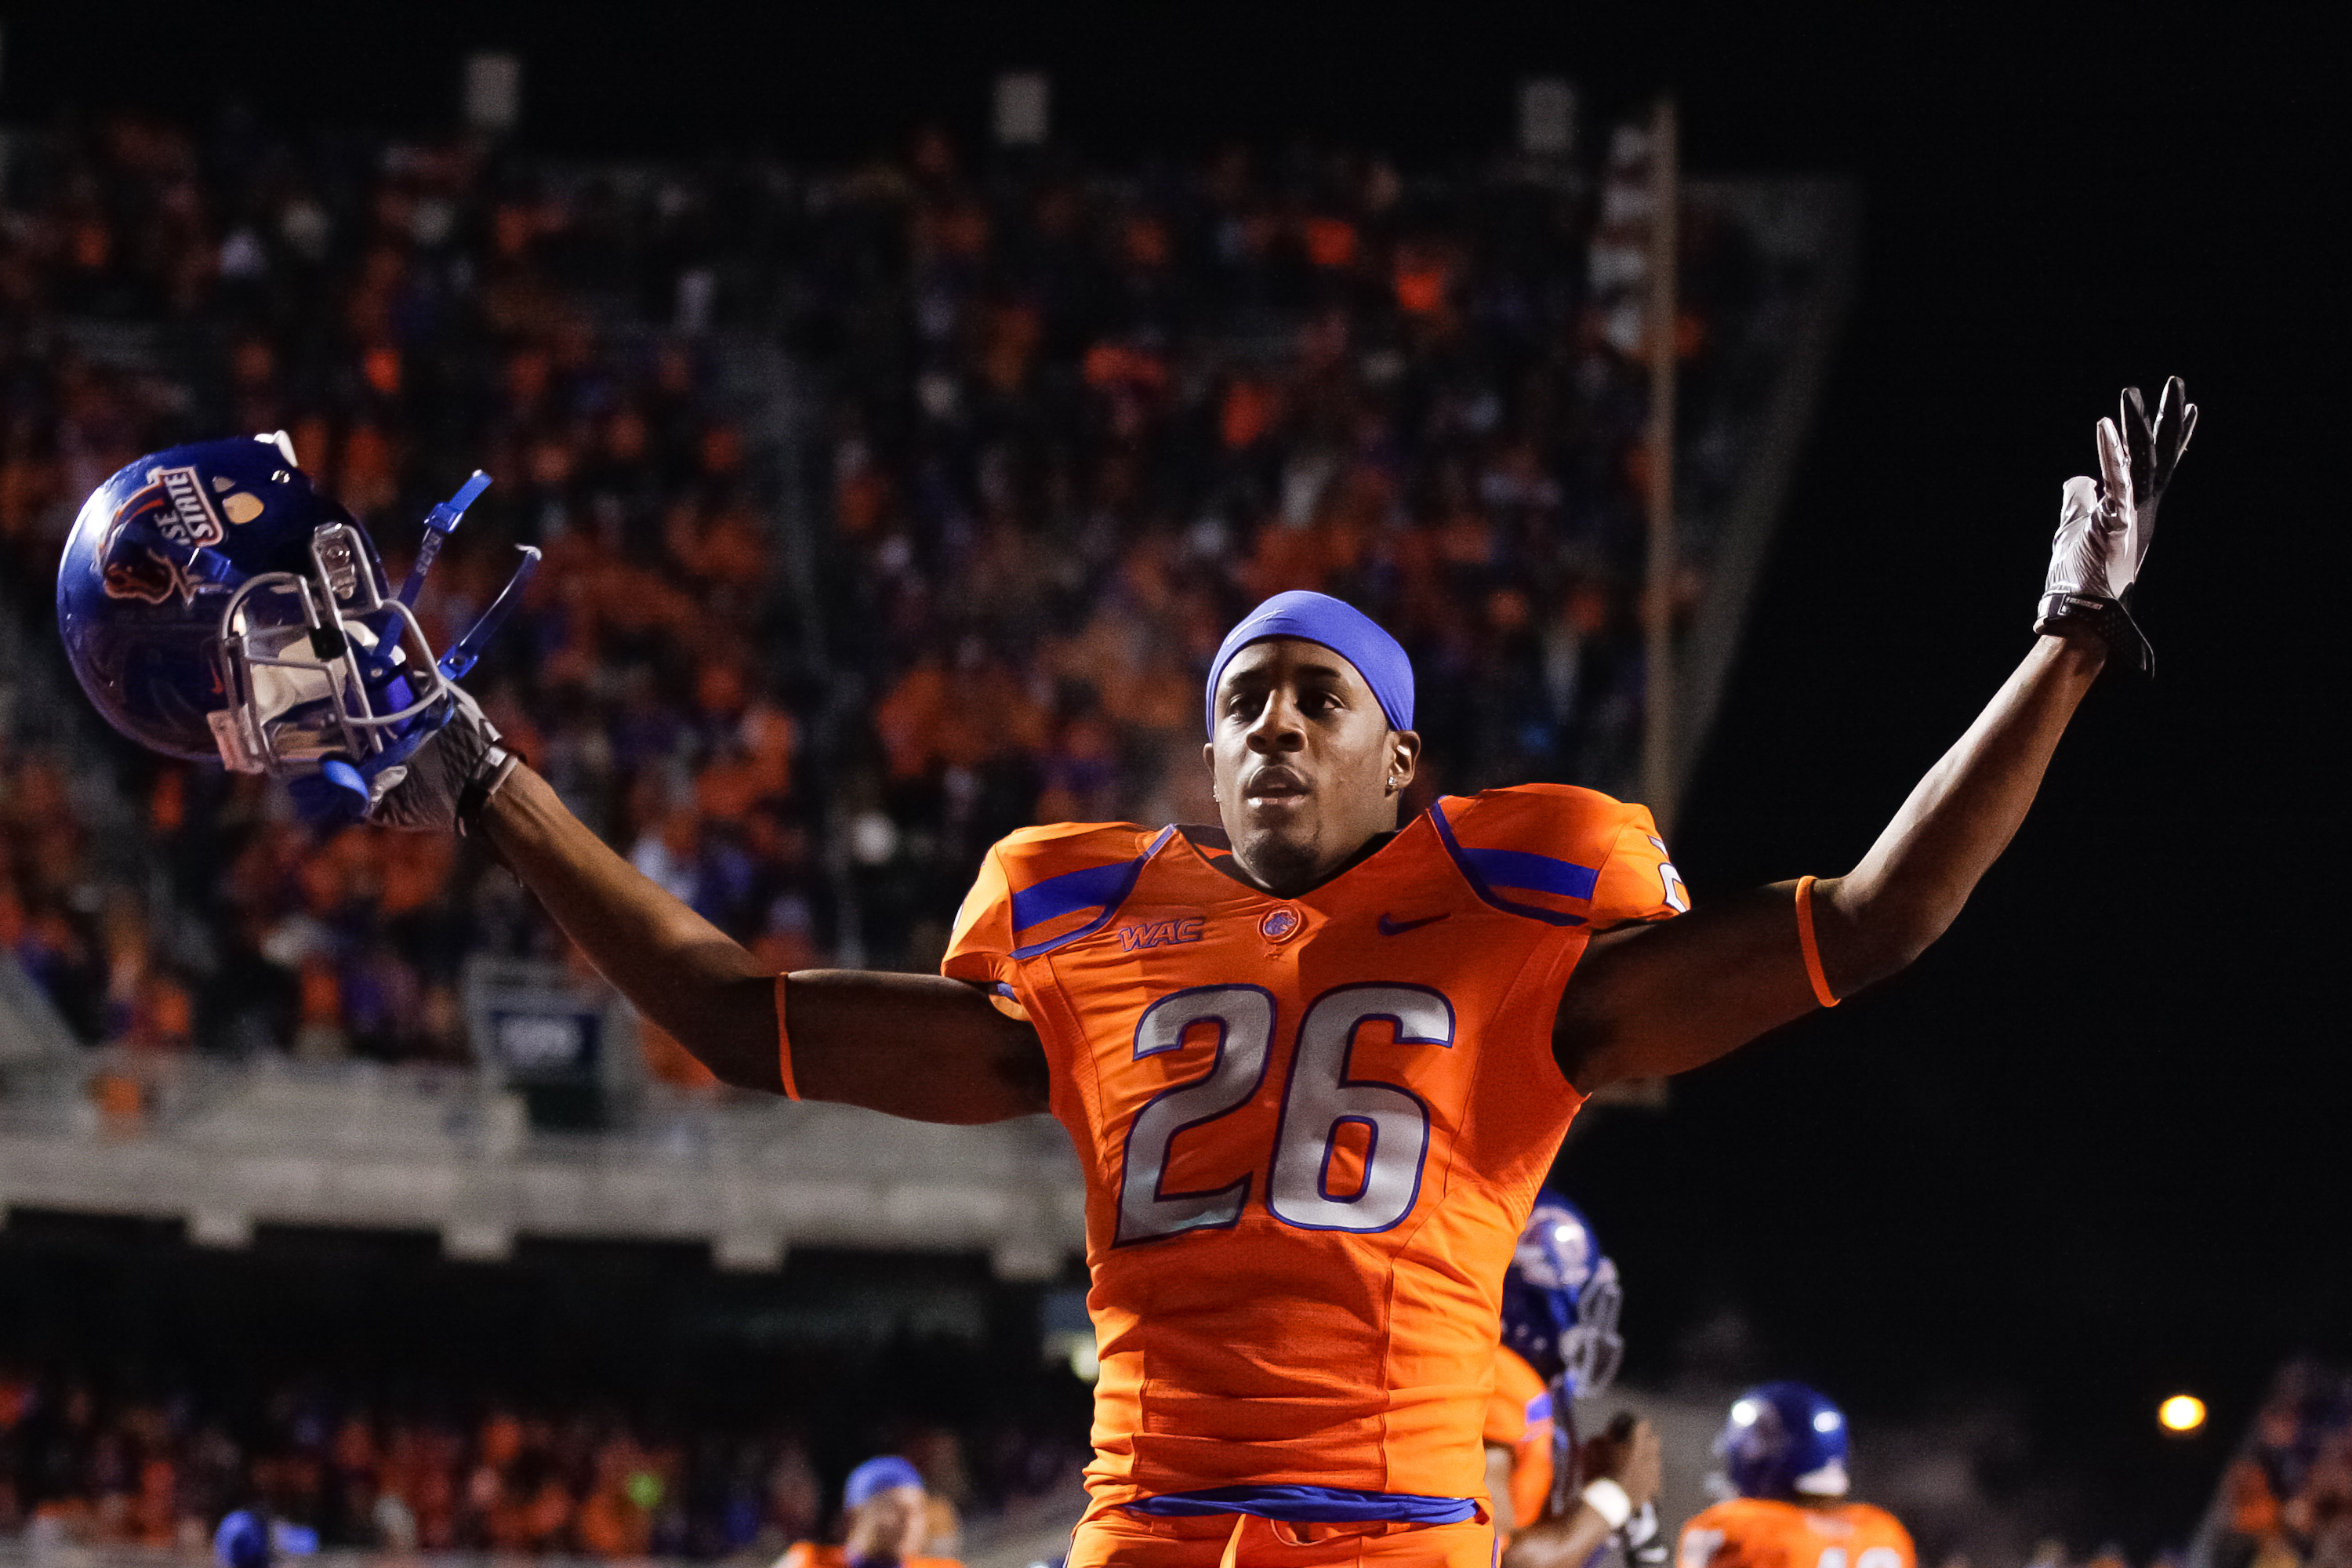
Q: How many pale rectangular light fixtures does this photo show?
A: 3